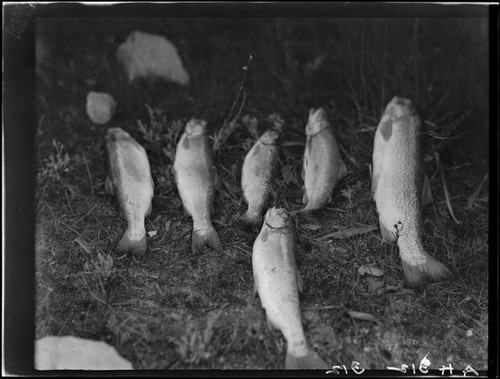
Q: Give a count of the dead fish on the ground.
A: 6